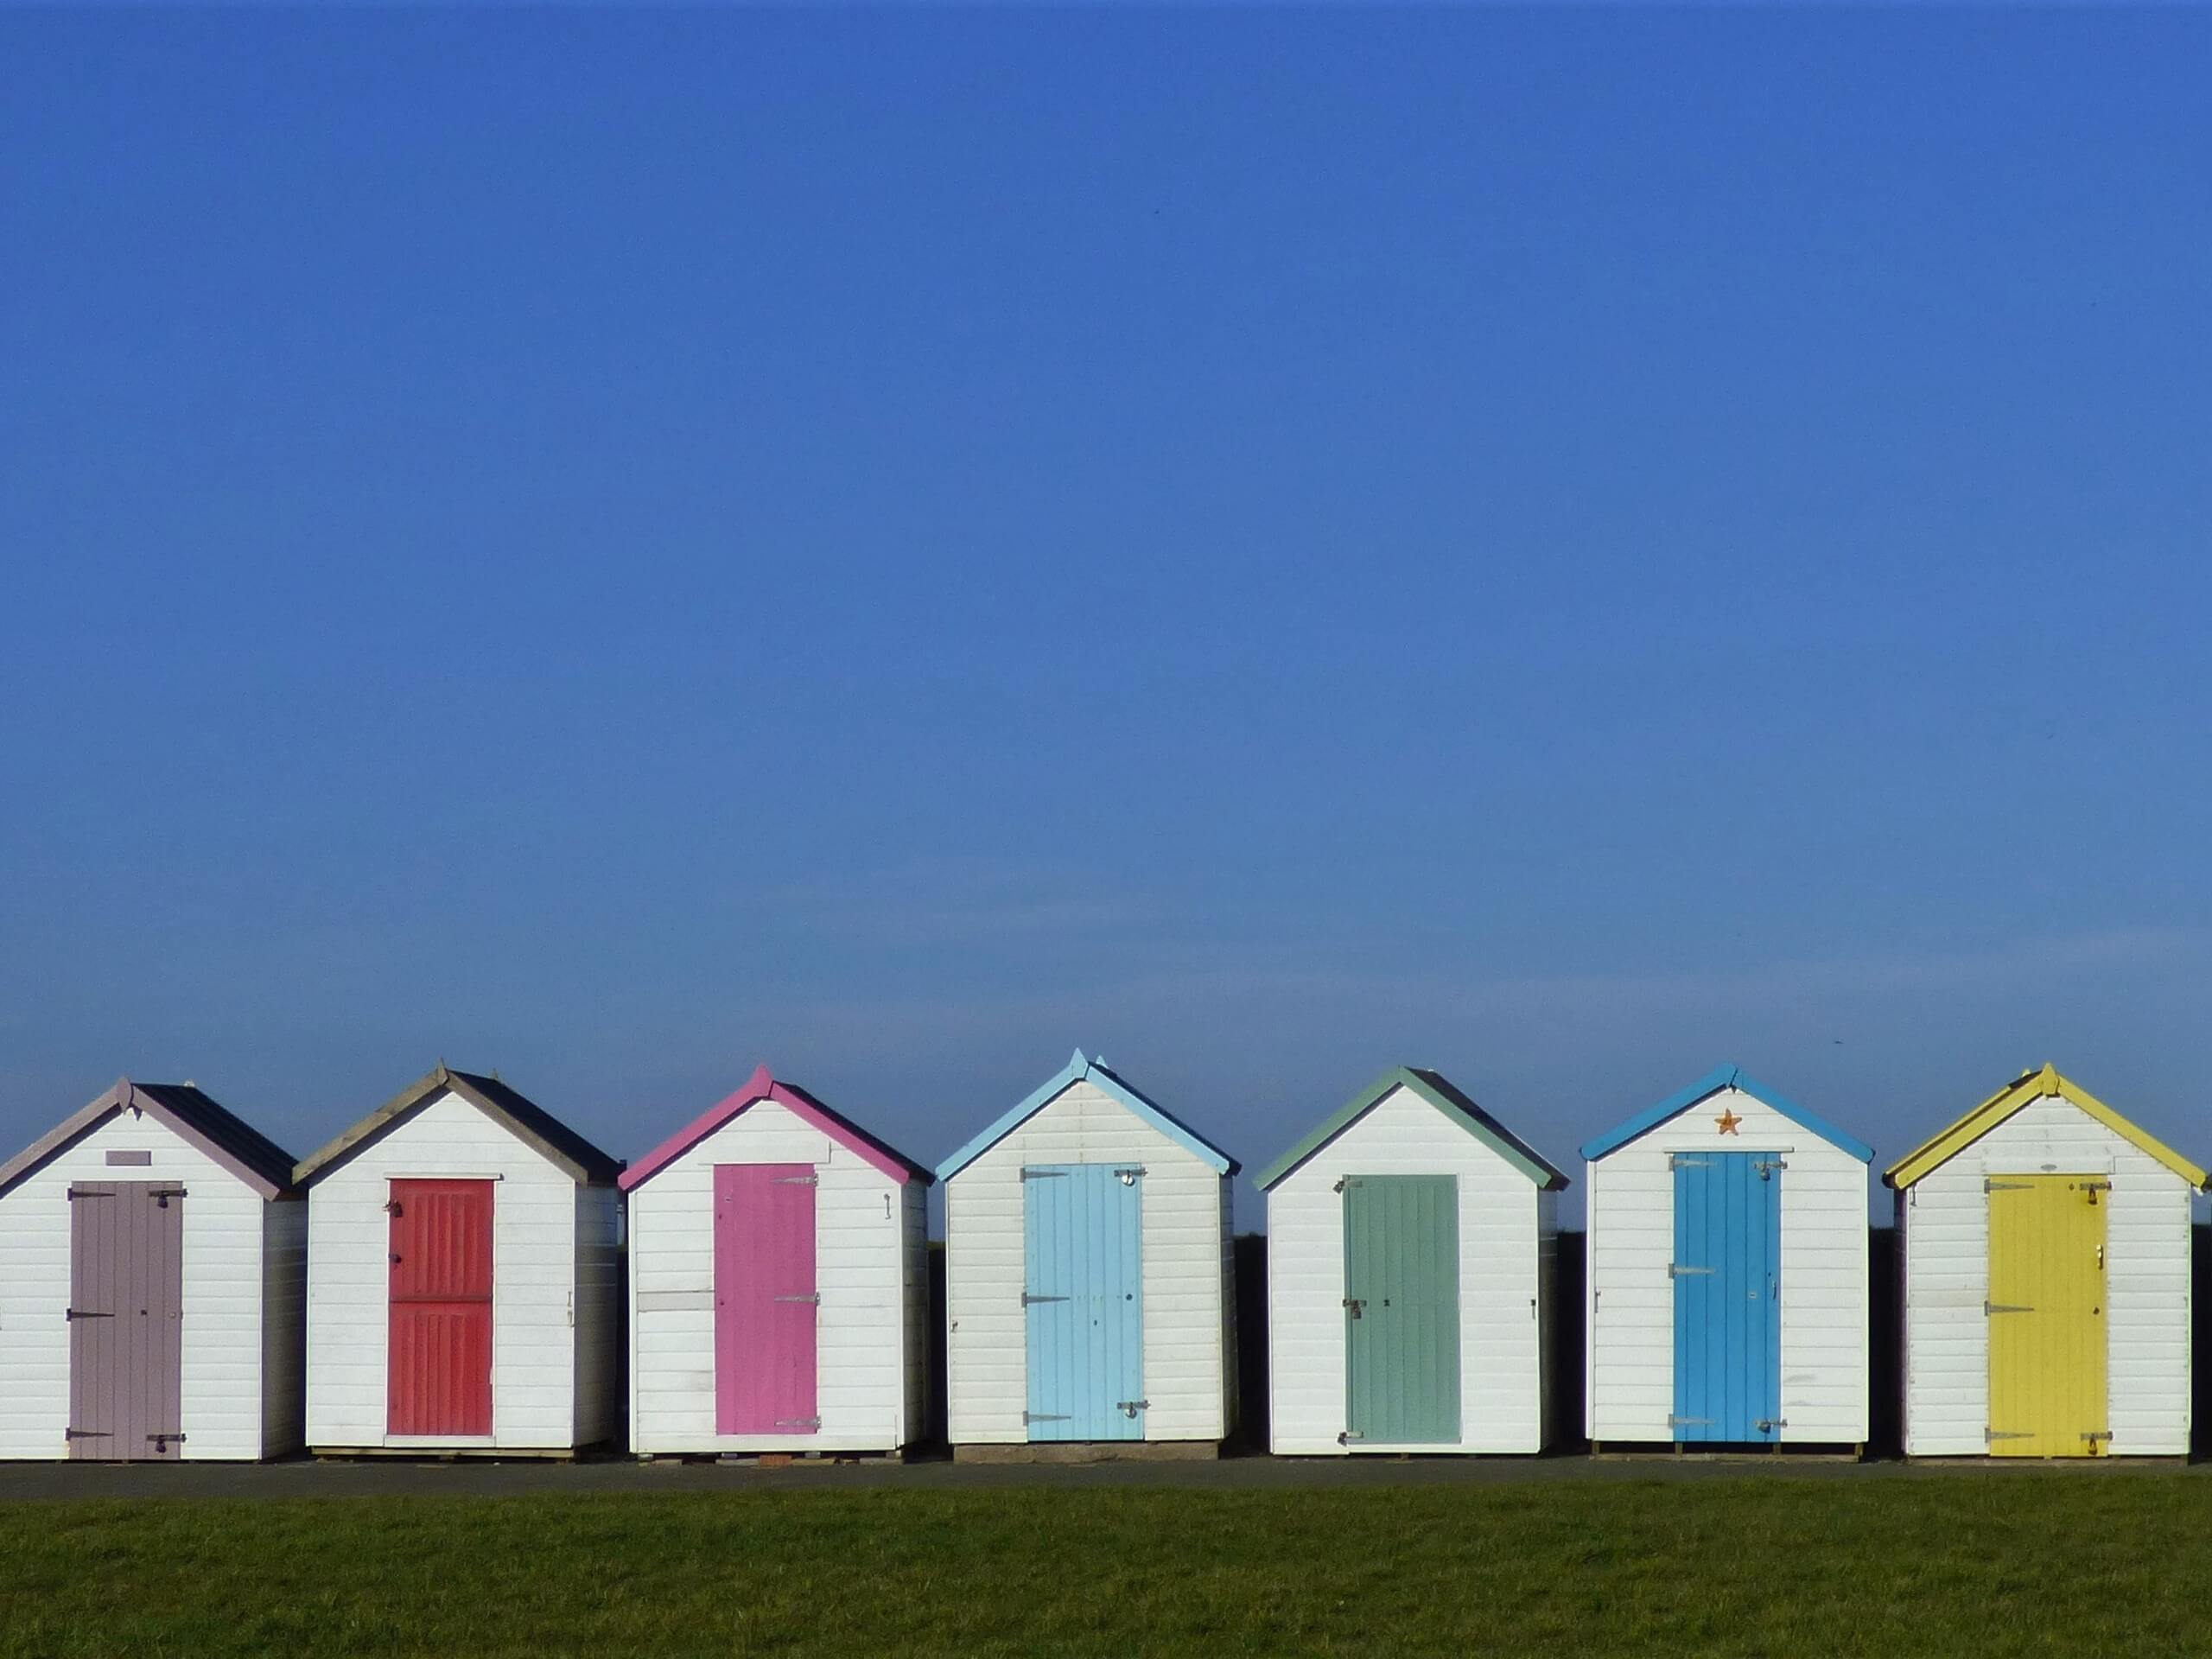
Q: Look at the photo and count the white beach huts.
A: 7